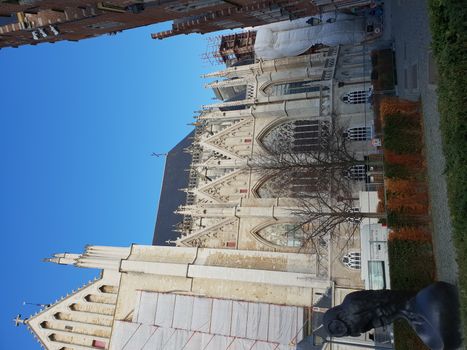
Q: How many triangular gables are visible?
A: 4